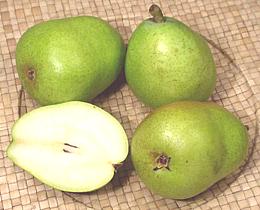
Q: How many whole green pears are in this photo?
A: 3